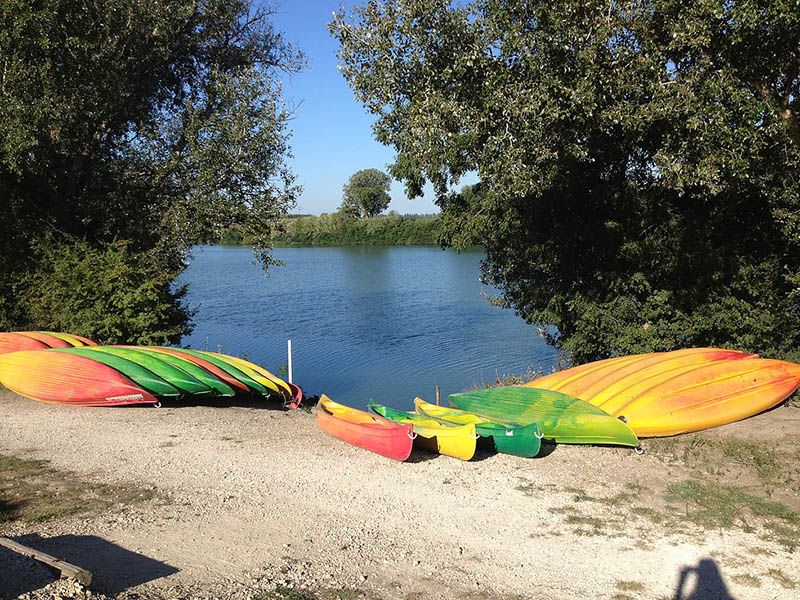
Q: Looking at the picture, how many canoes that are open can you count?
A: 3